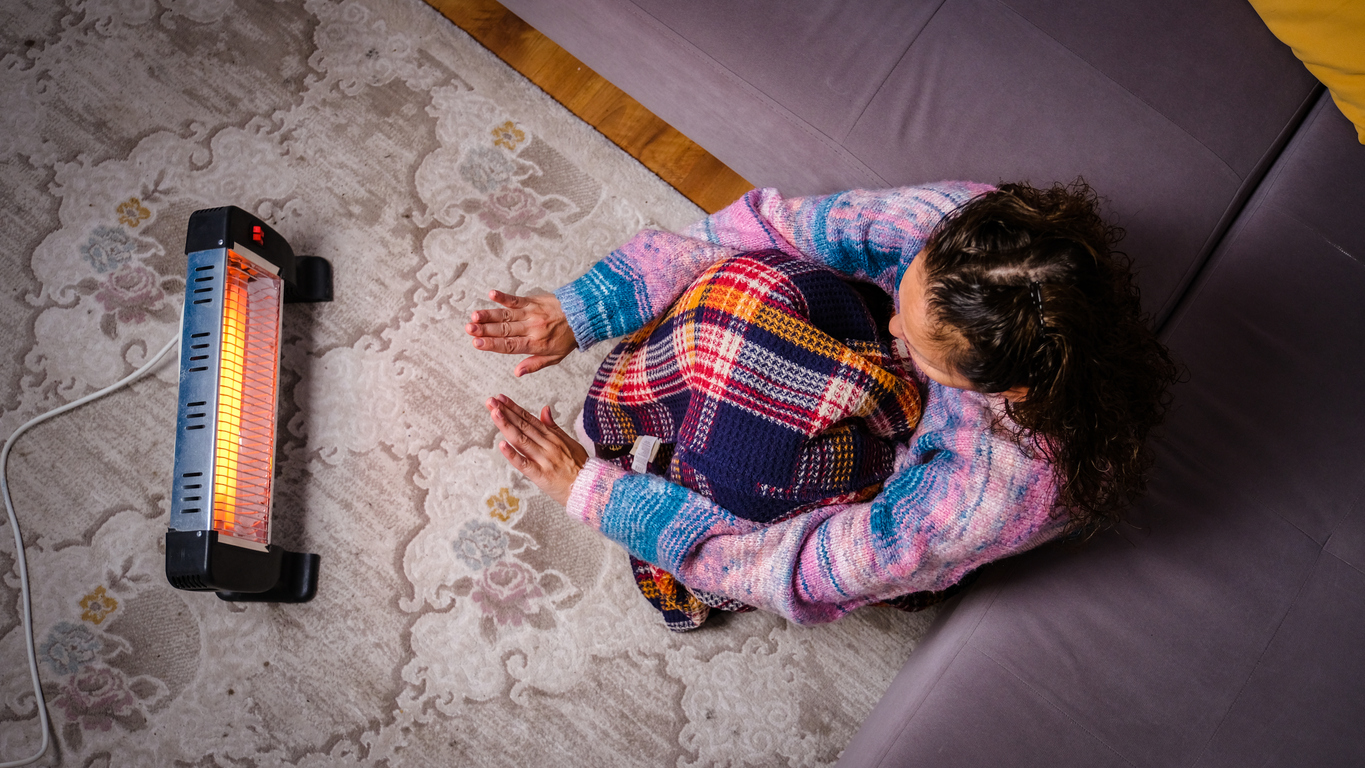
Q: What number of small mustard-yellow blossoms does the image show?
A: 4